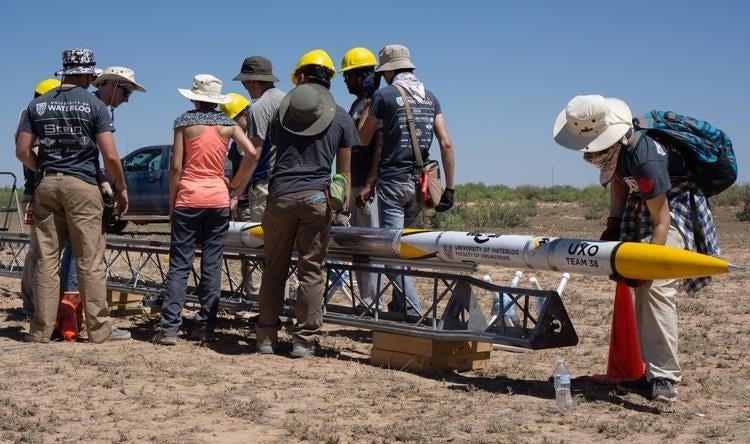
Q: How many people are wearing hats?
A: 10